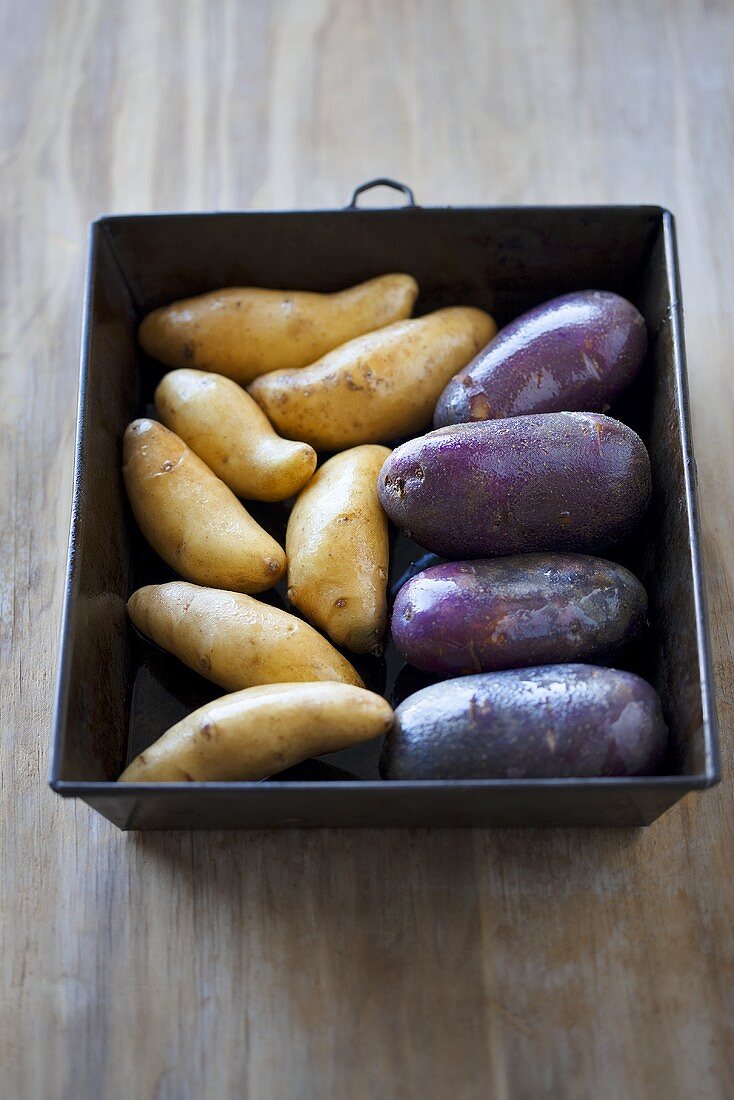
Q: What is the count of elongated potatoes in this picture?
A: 11